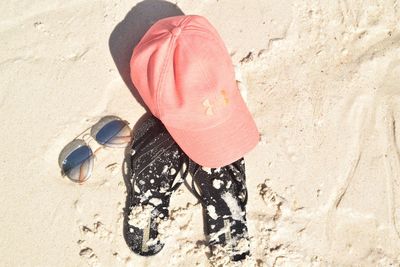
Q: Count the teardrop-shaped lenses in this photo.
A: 2